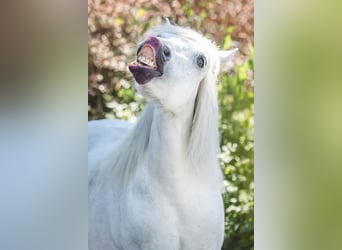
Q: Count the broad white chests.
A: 1